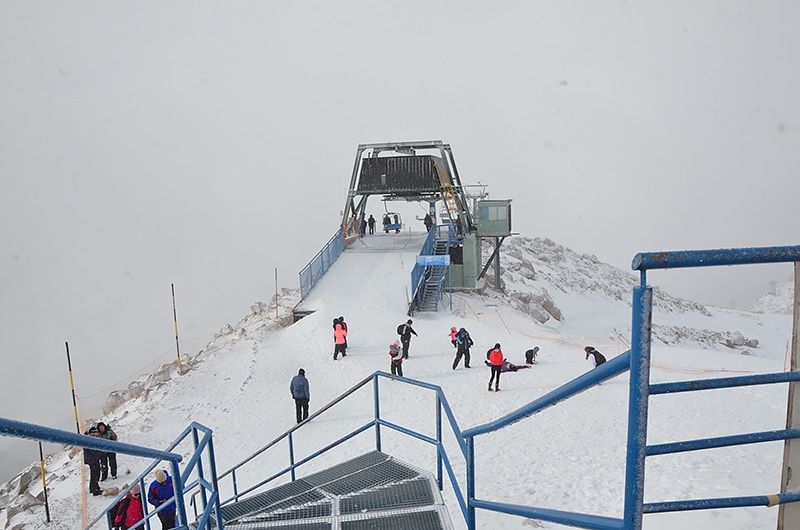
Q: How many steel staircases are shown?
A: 2